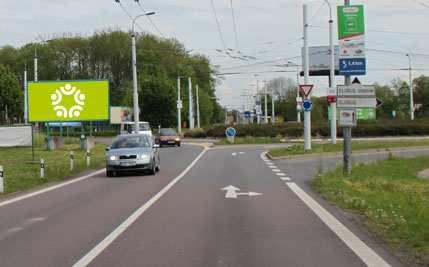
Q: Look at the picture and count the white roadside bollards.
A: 4